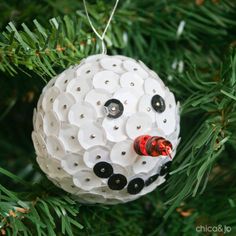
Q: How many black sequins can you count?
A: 7